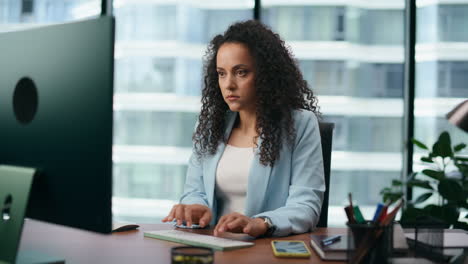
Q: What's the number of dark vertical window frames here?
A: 3